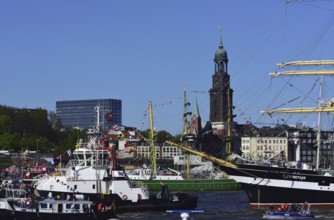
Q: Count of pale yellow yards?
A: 3